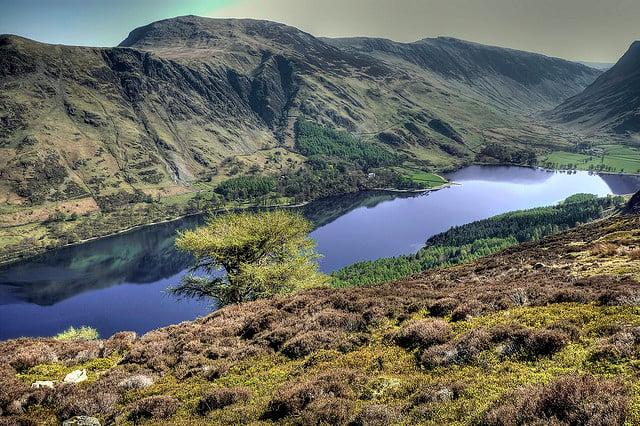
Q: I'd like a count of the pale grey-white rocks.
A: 3